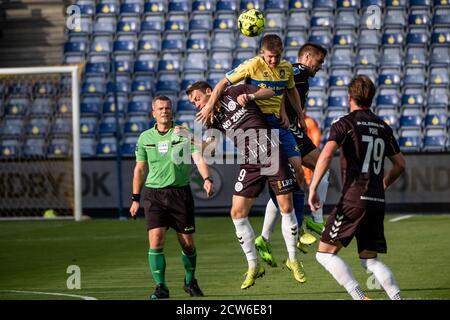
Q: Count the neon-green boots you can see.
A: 2